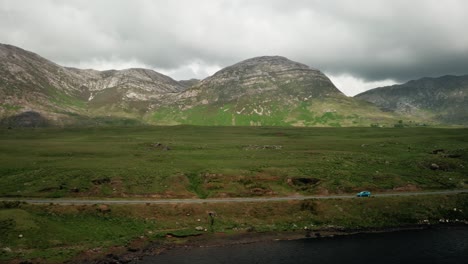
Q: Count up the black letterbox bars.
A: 0